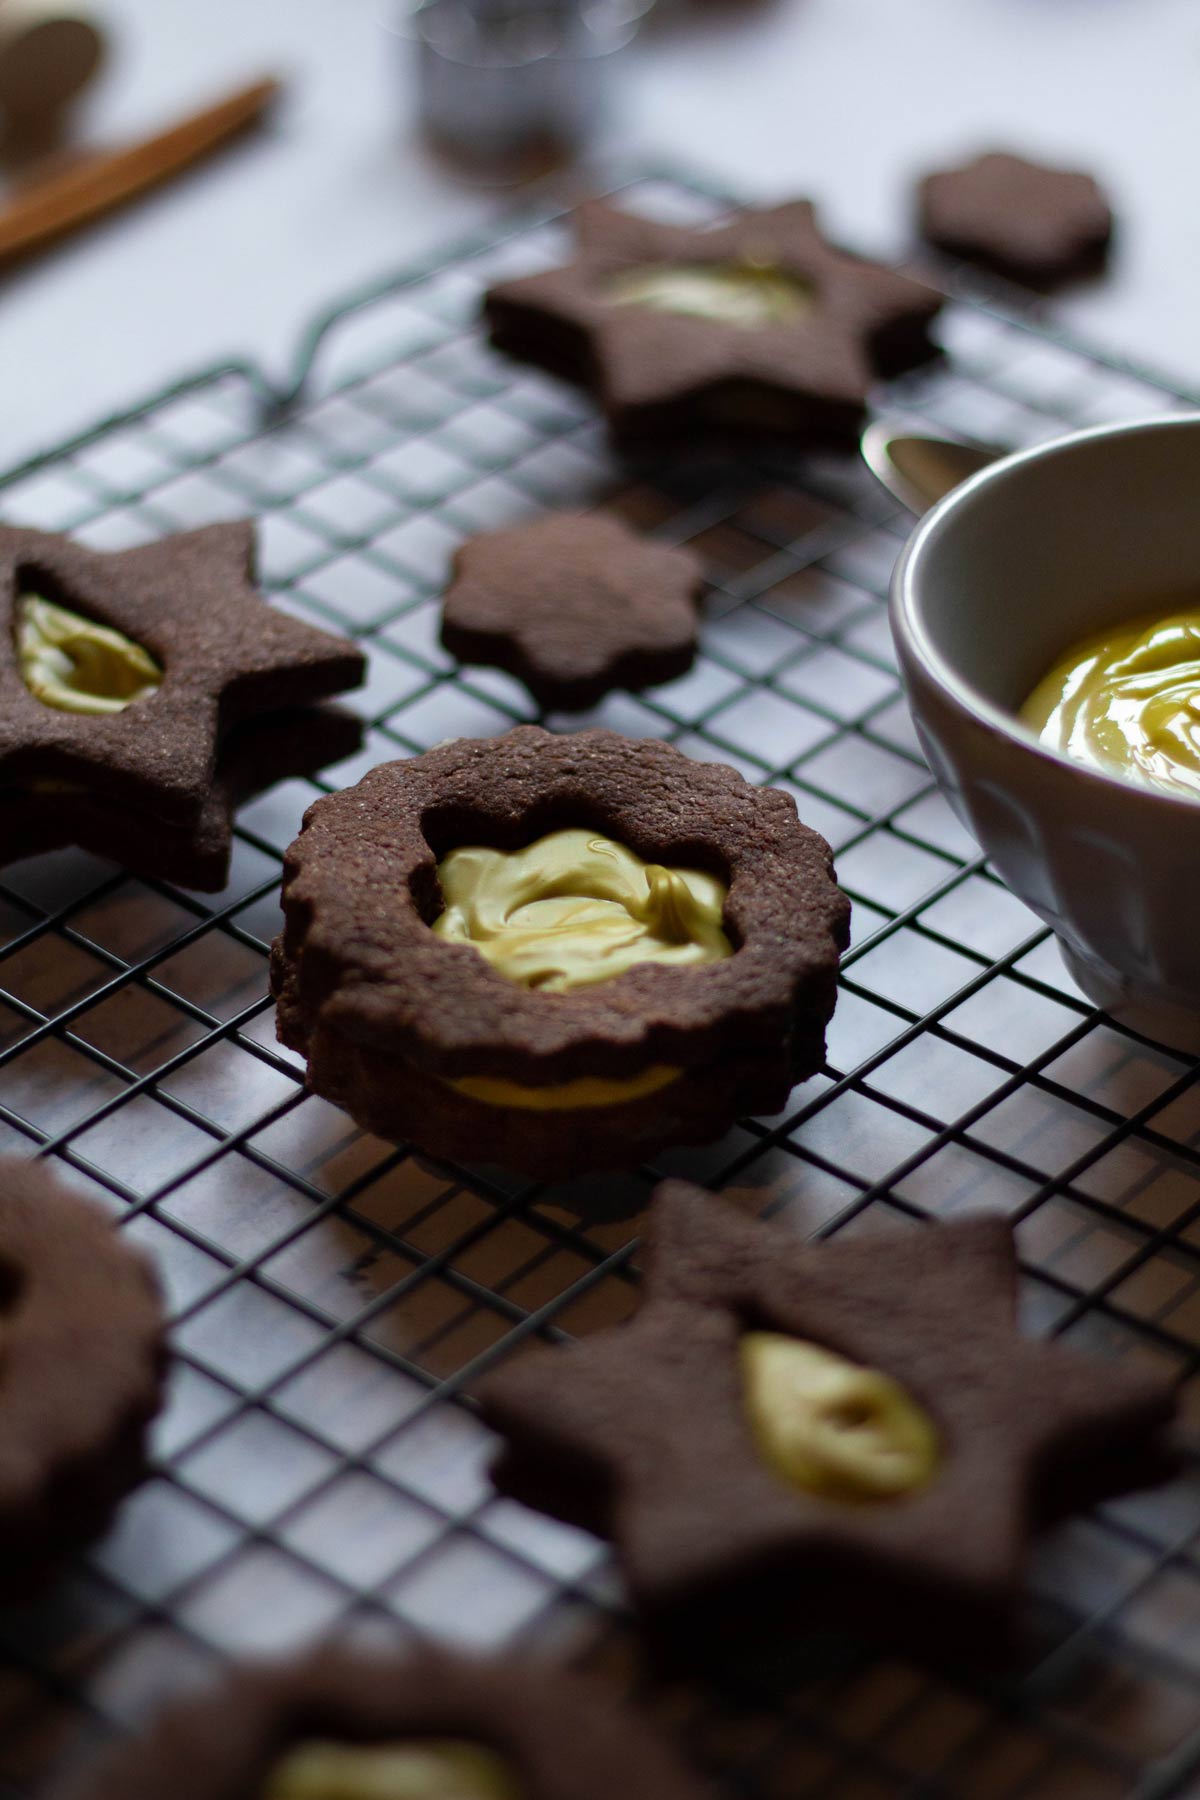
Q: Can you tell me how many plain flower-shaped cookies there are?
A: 2